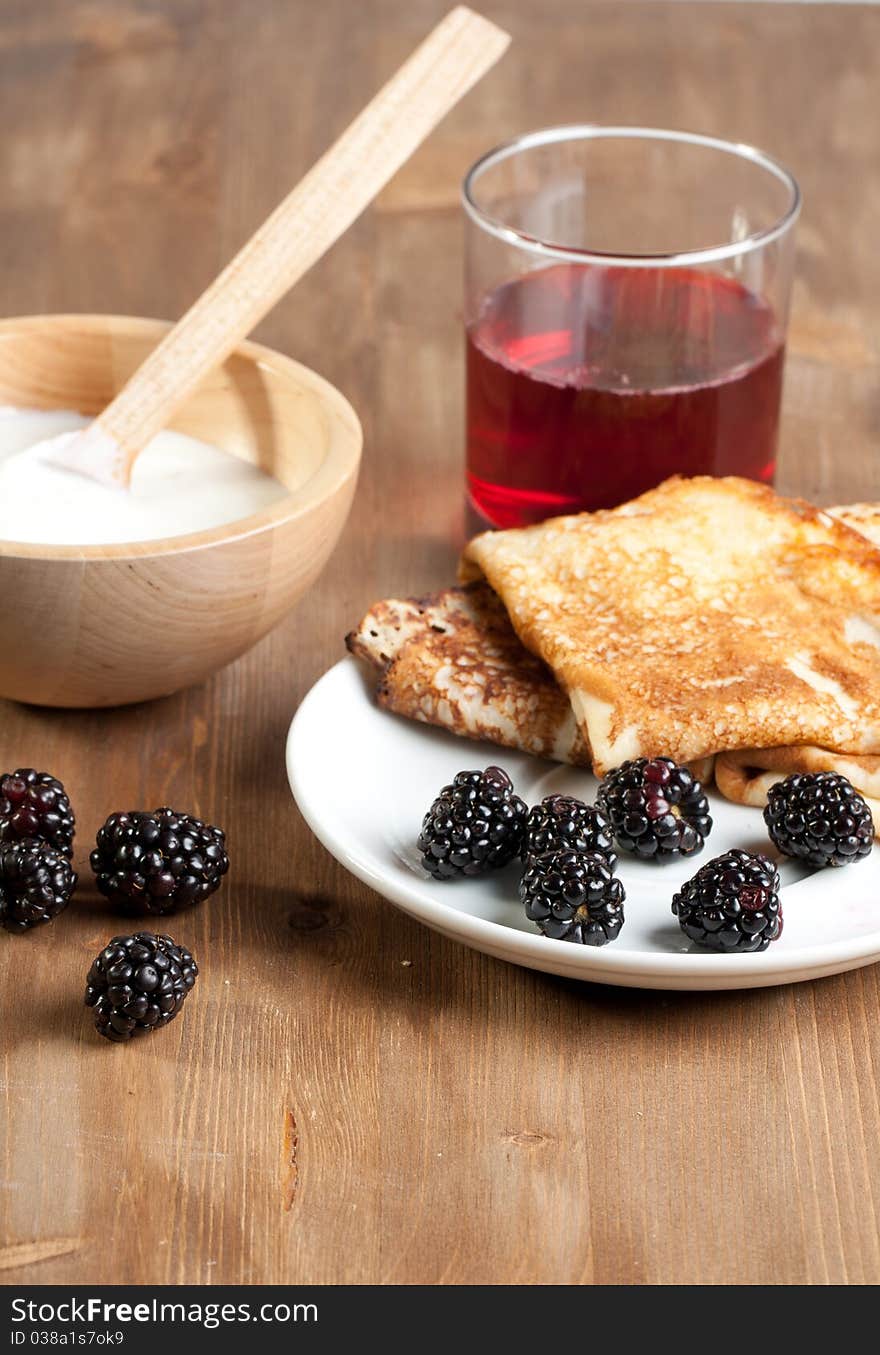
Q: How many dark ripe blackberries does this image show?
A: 10